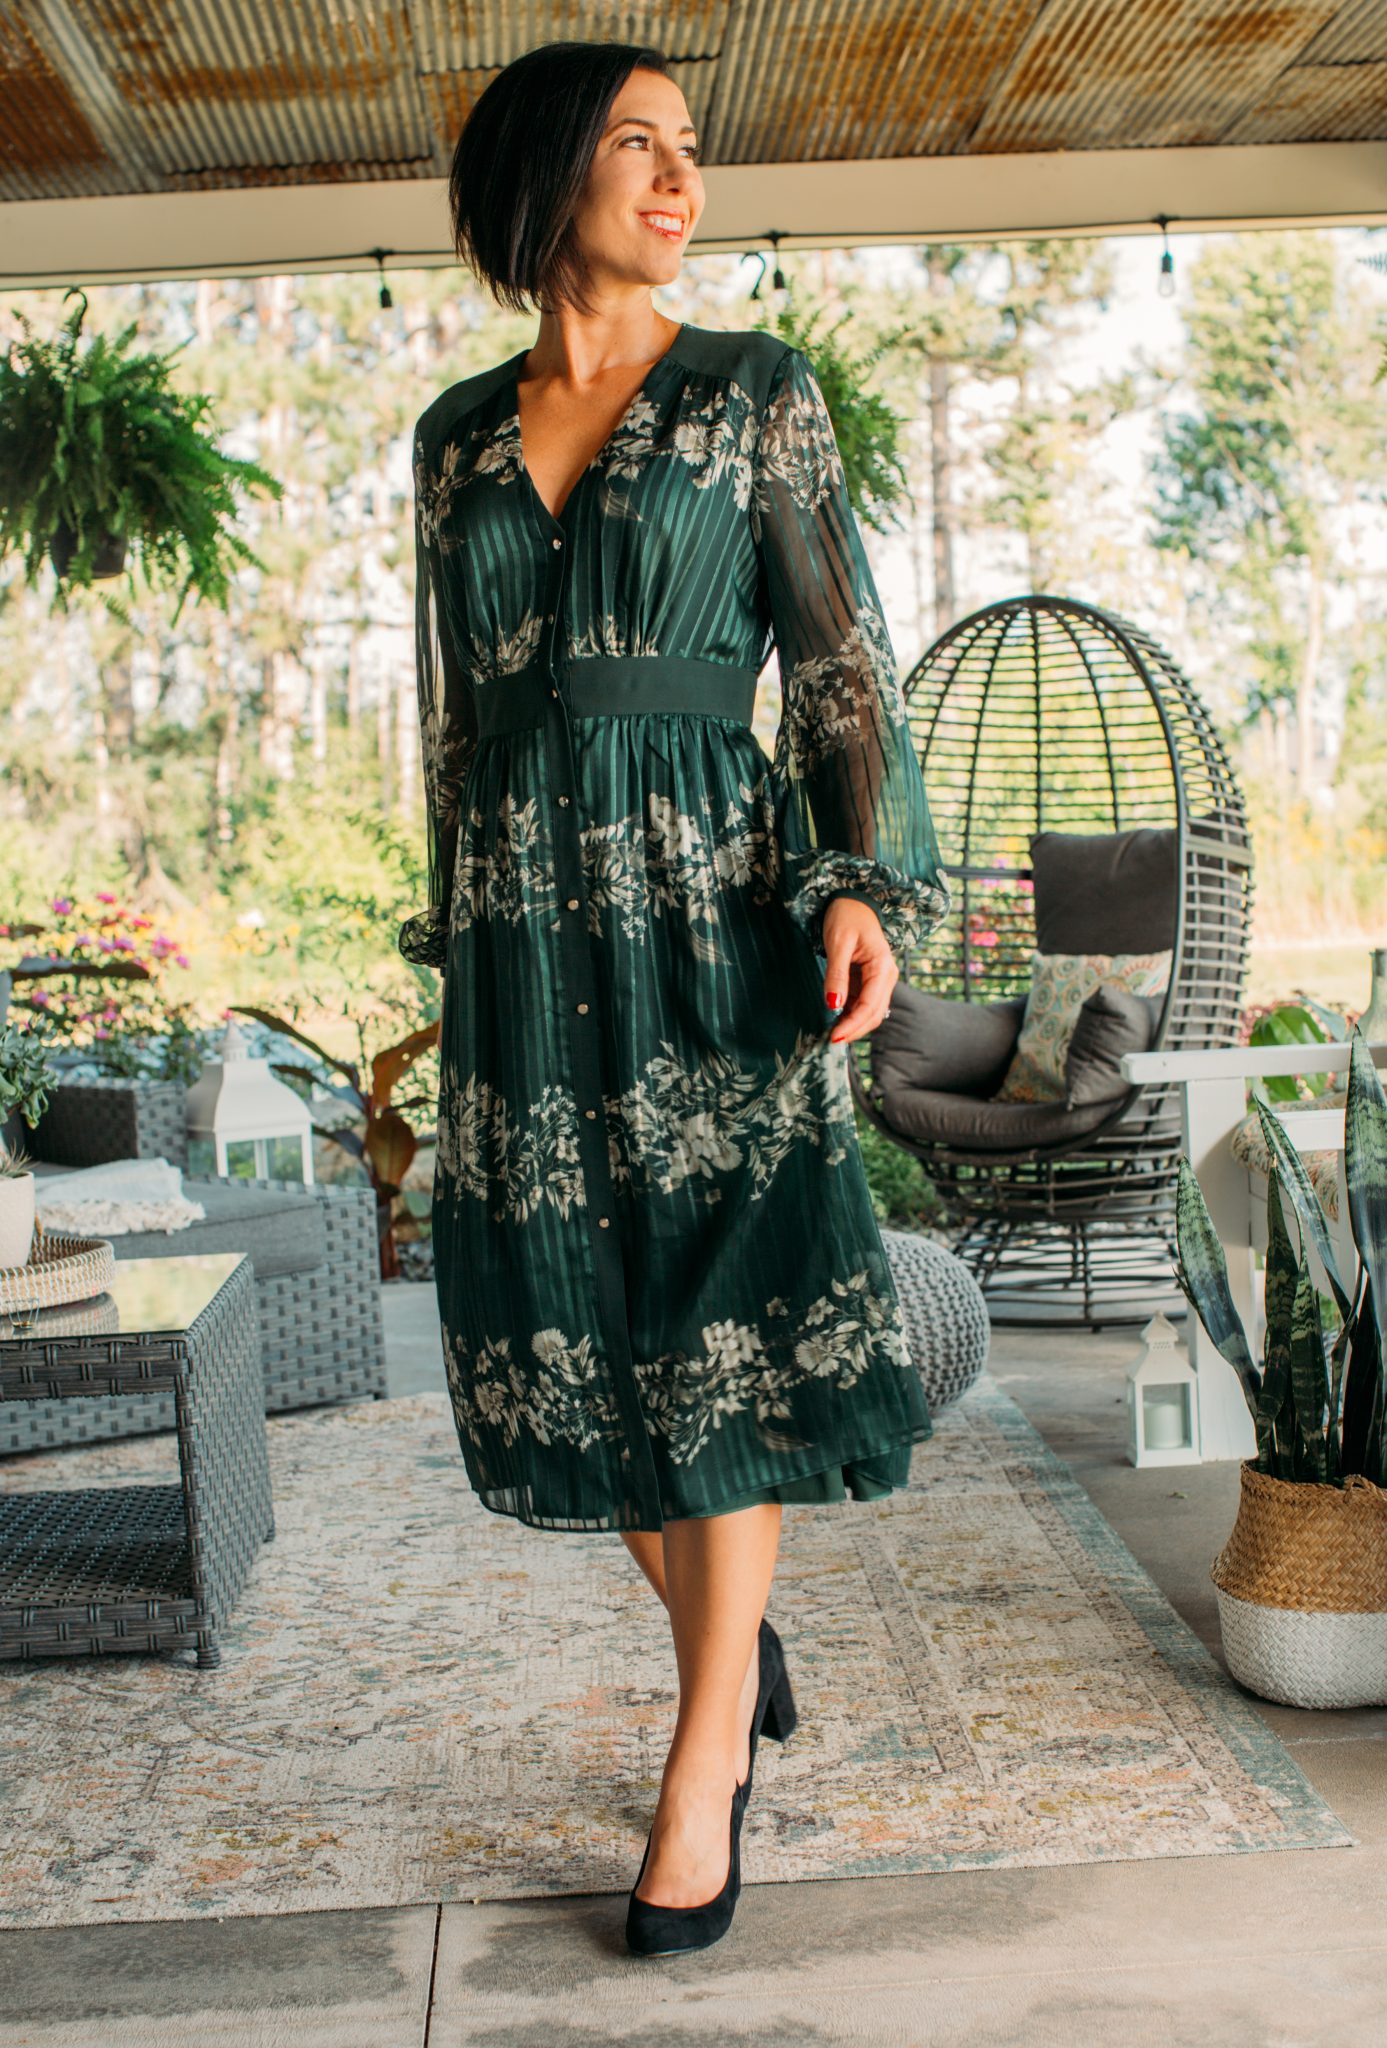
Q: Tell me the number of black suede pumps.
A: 2